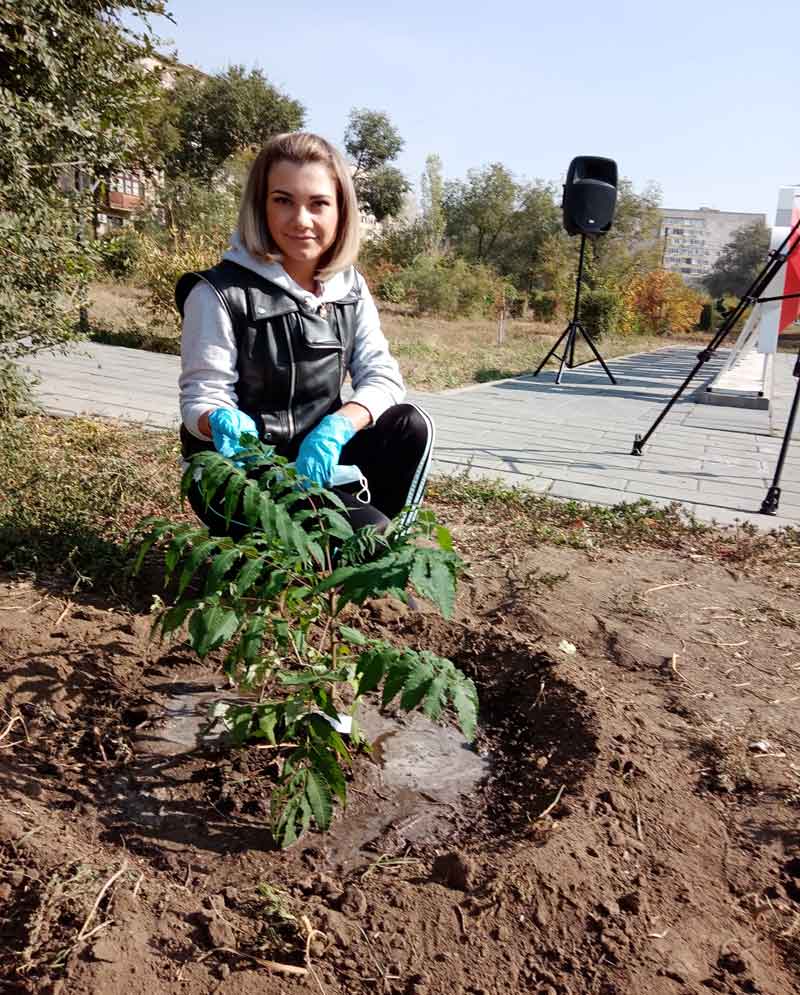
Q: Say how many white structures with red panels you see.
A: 1